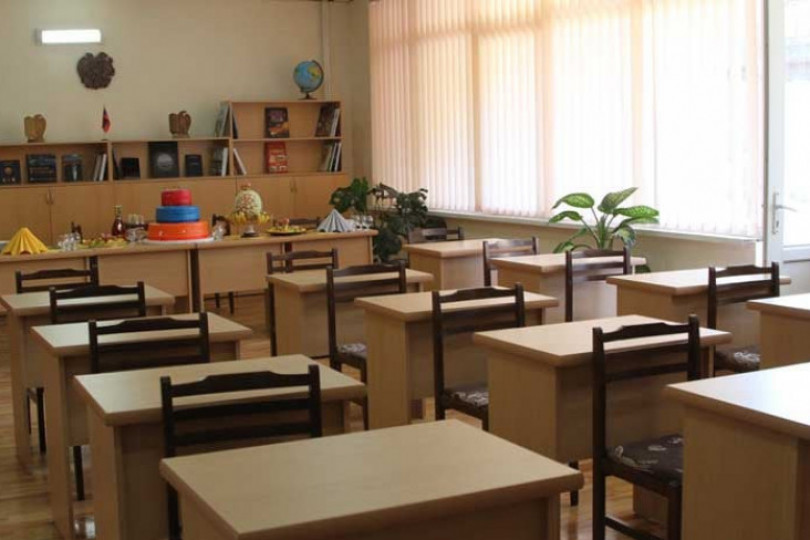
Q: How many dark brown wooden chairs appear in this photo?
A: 12